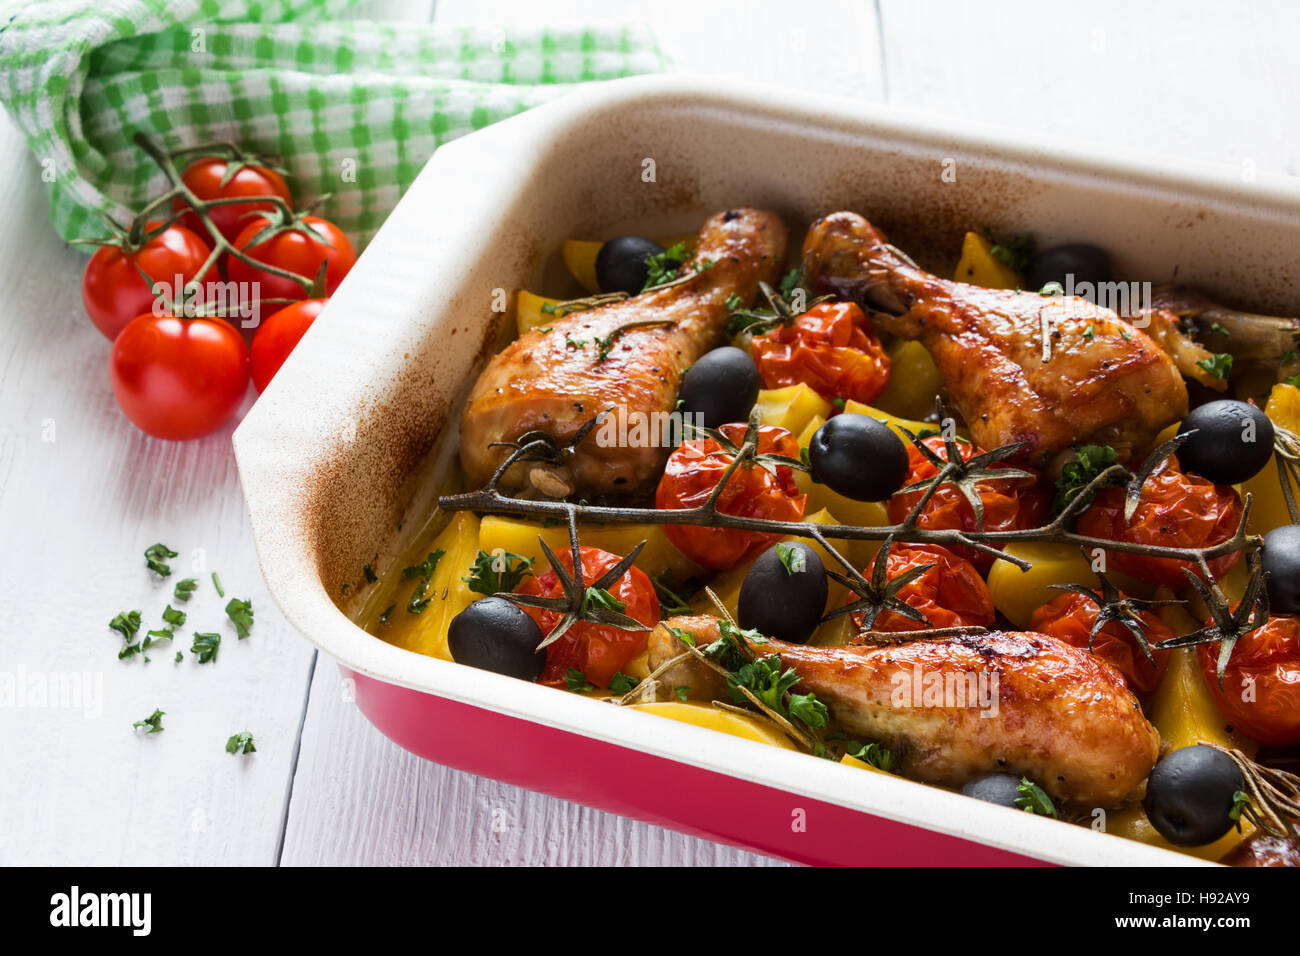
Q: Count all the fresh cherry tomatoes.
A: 5